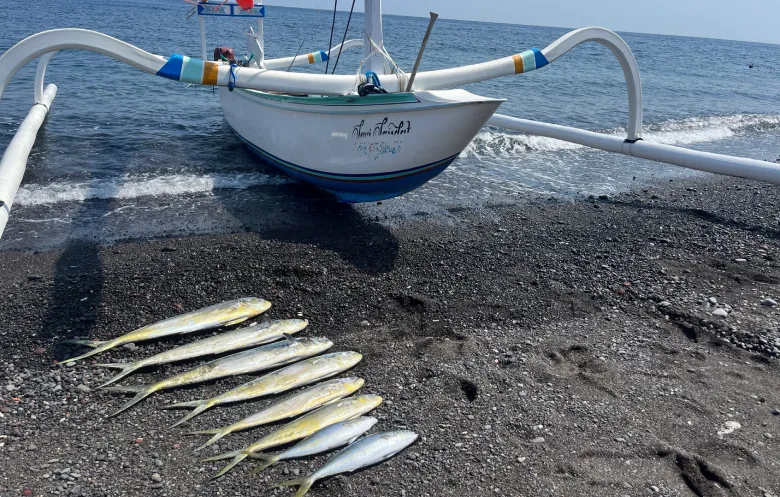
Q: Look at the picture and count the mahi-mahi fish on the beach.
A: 6